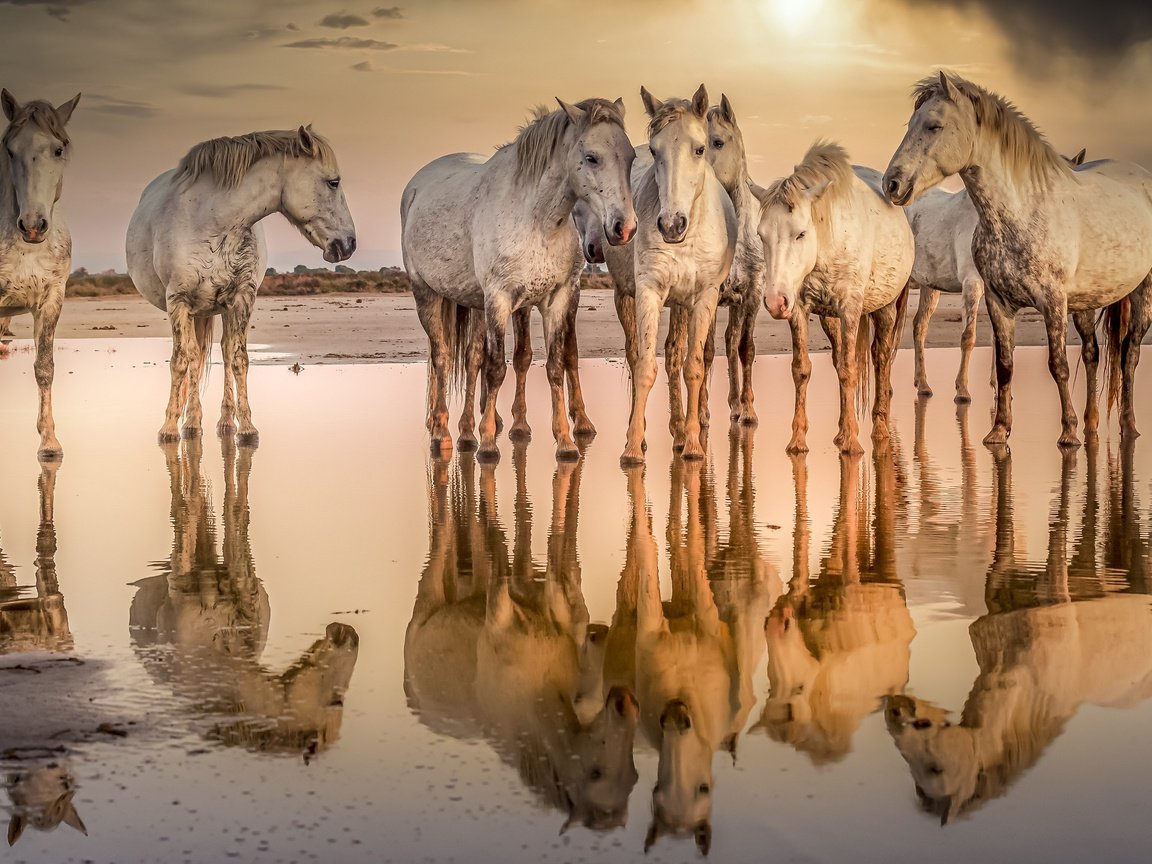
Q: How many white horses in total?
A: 9